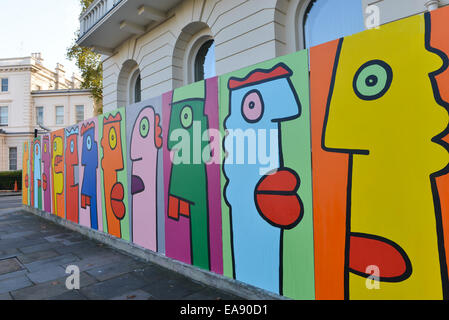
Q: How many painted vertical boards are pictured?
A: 12